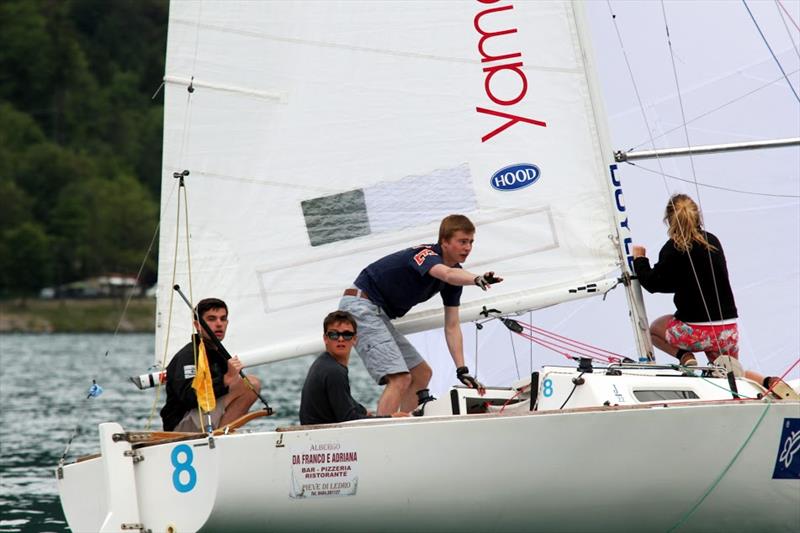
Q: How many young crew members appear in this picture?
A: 4